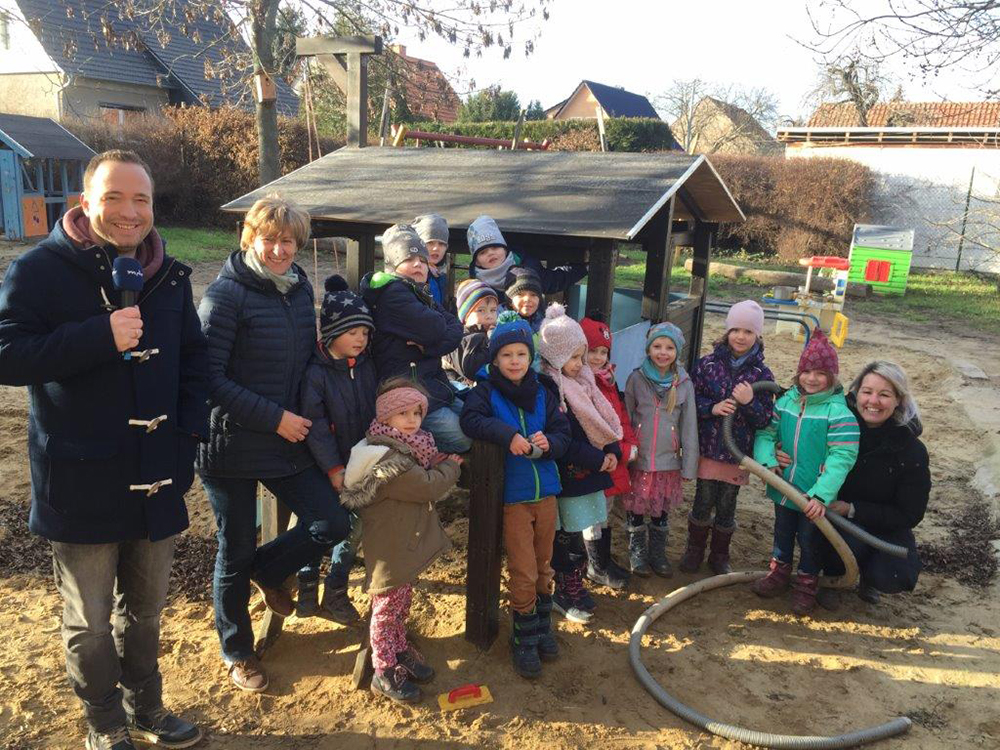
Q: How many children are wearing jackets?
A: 13